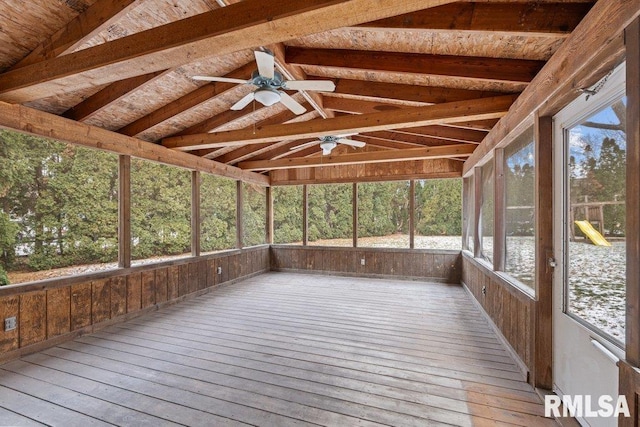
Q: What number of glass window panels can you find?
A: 12